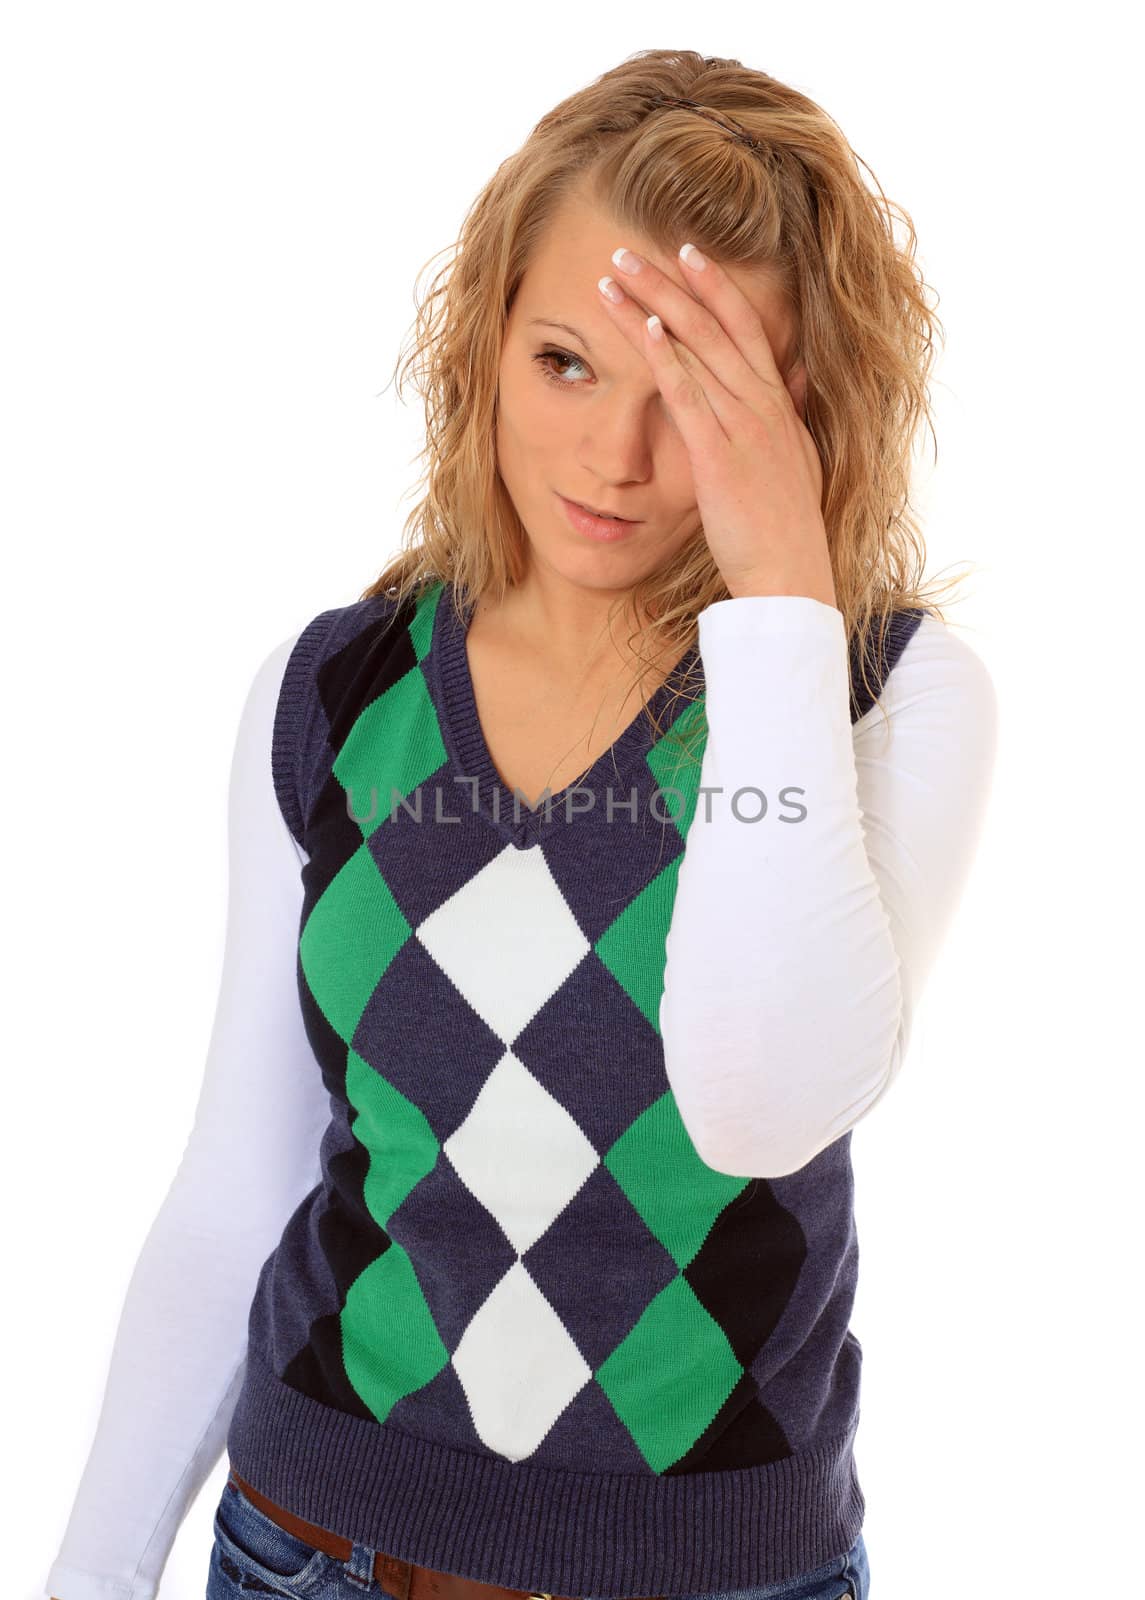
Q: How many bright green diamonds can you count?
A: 9